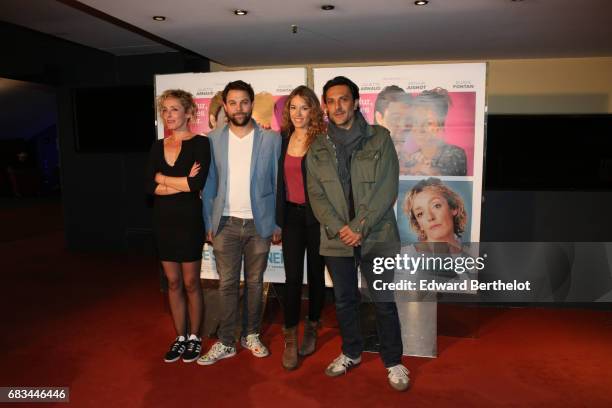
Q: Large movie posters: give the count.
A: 2